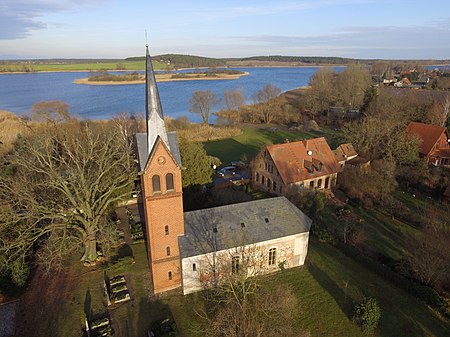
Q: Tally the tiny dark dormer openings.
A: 3